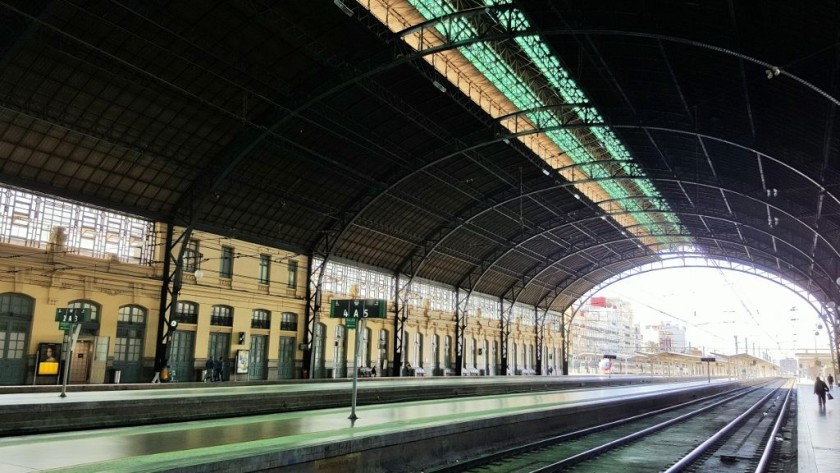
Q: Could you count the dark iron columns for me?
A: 7